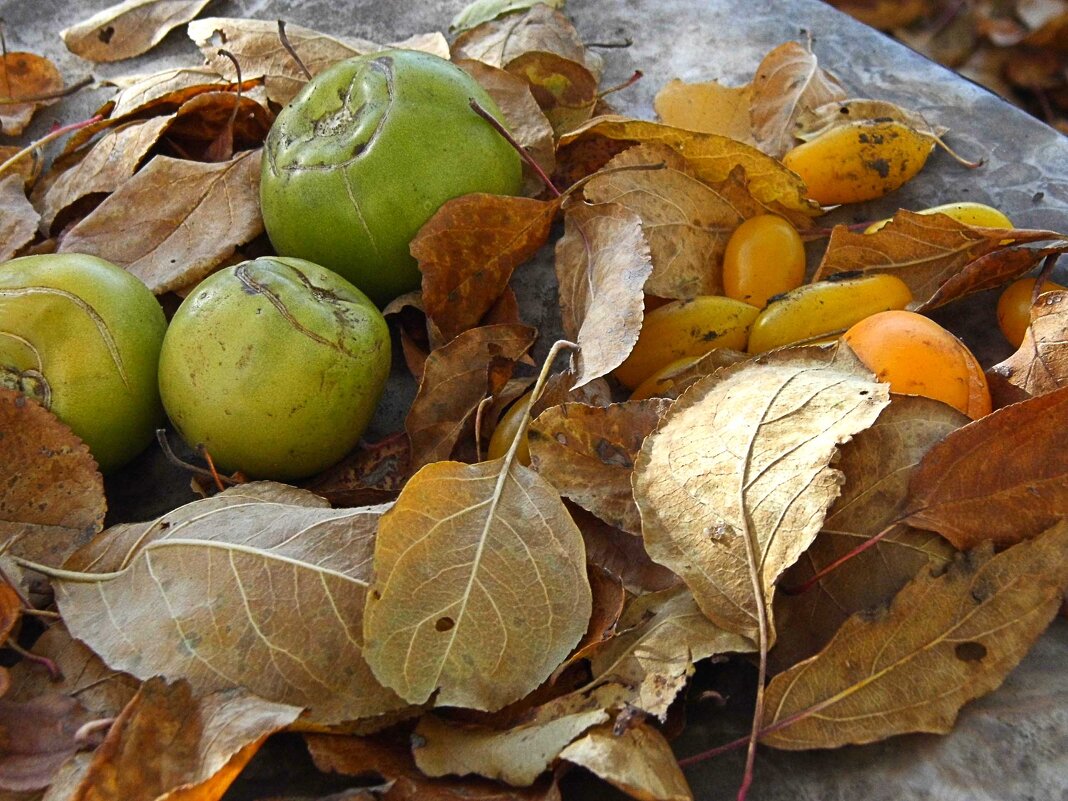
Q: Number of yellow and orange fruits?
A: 9